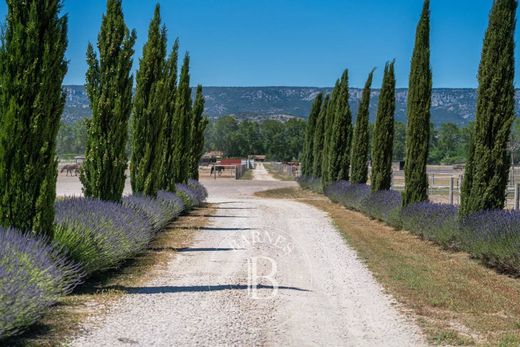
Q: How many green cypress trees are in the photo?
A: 14